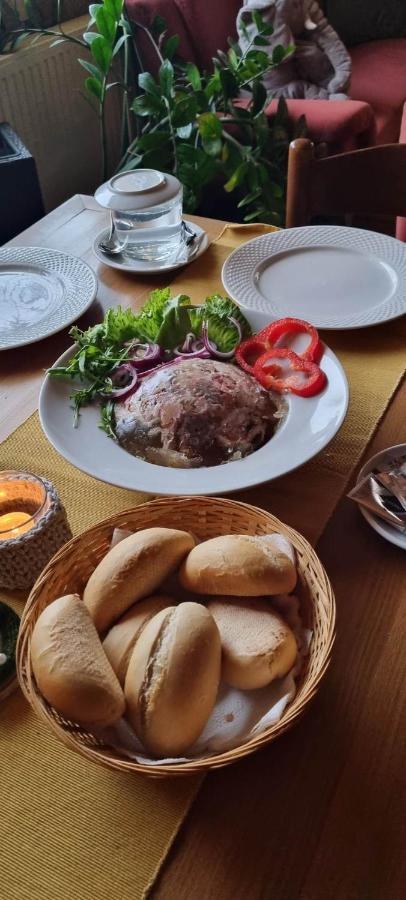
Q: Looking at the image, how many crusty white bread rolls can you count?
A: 6